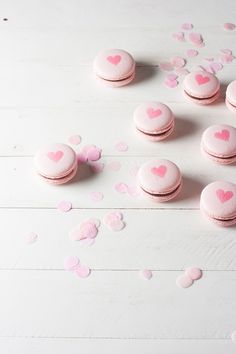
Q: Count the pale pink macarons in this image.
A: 8